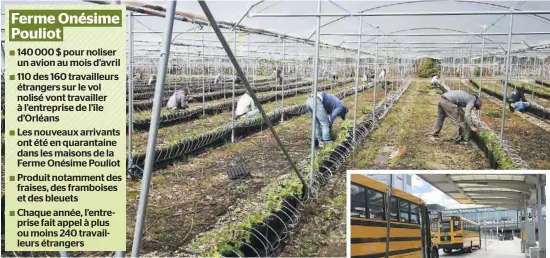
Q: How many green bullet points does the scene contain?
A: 5